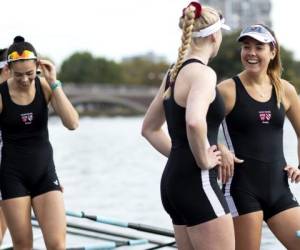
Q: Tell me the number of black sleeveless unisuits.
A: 3